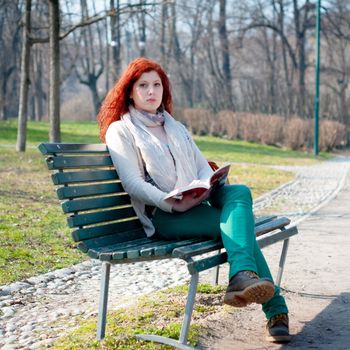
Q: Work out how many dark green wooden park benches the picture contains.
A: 1